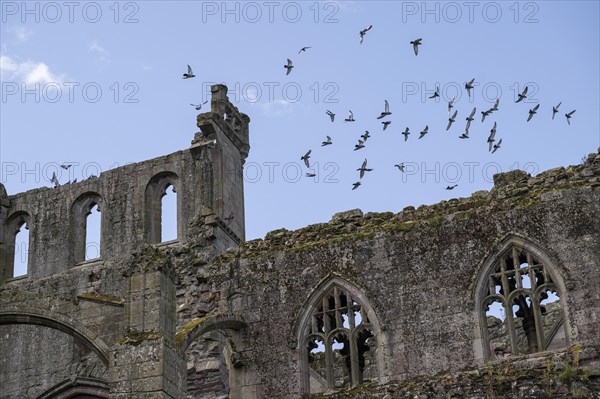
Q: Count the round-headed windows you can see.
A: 3